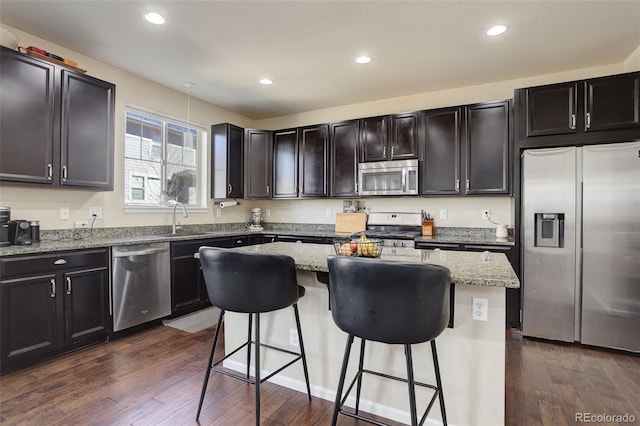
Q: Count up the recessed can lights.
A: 4